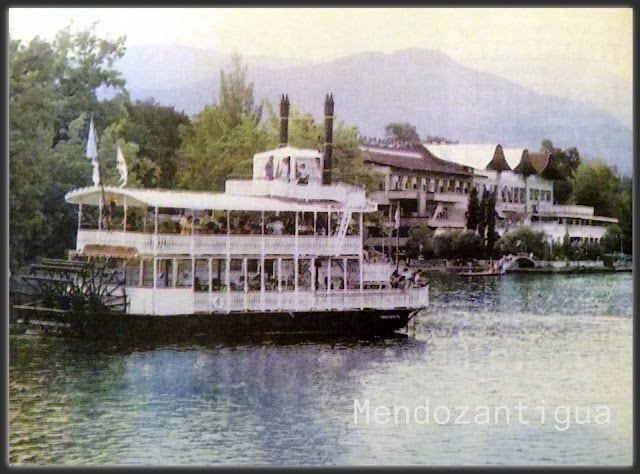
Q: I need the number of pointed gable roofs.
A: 3